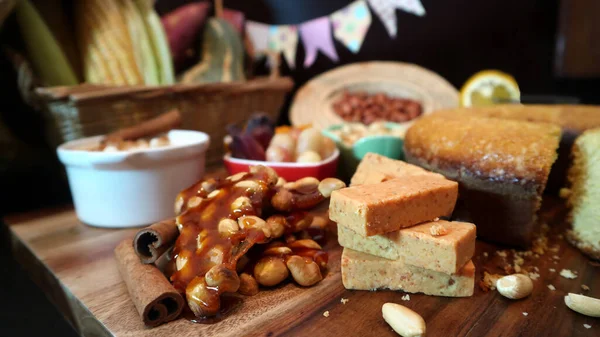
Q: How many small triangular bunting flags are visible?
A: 5